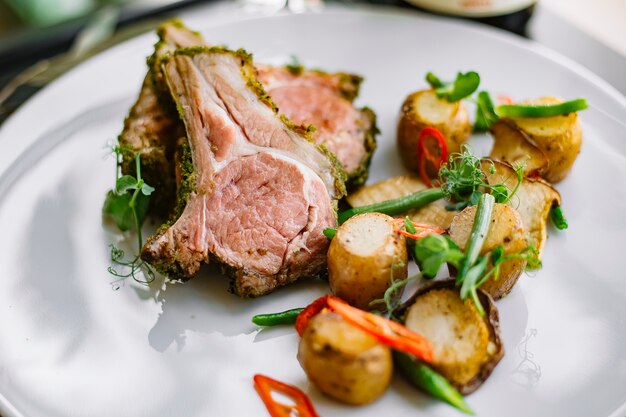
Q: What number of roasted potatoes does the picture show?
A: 5